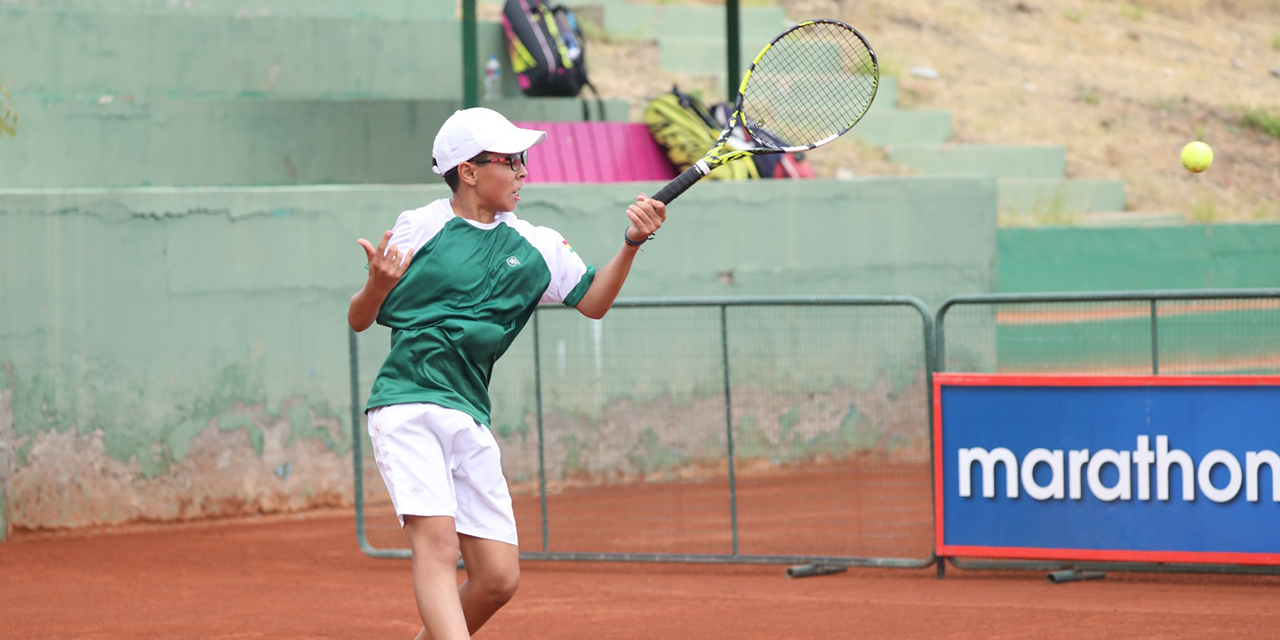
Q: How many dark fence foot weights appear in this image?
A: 2